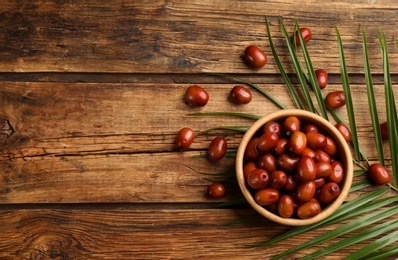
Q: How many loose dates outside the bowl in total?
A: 12